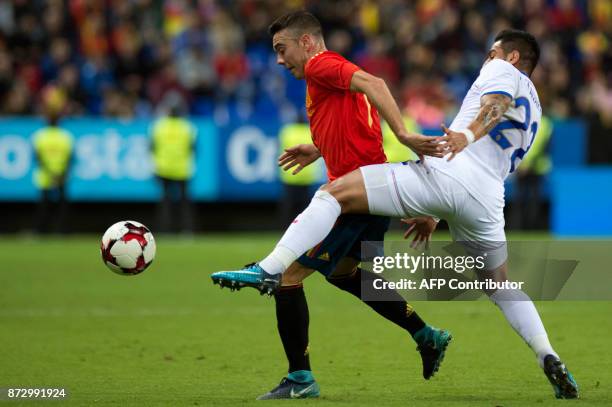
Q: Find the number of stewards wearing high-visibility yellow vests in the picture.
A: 5